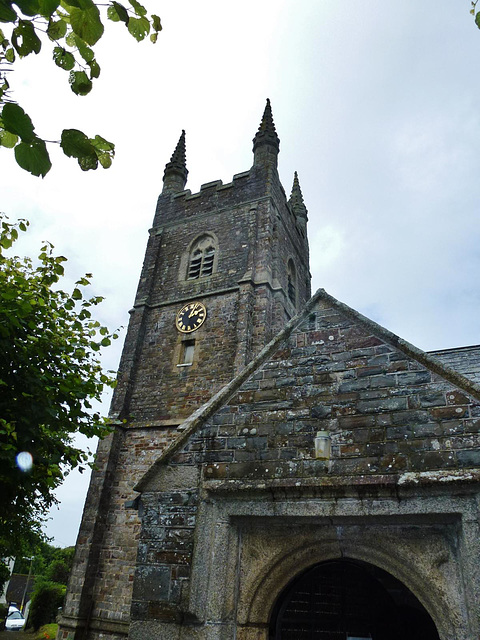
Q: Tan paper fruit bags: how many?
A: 0